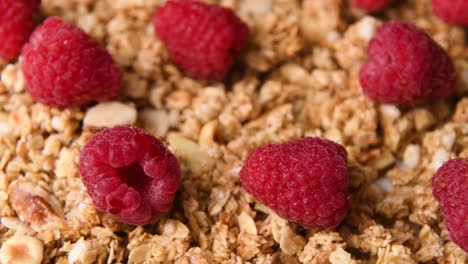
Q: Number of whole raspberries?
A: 5